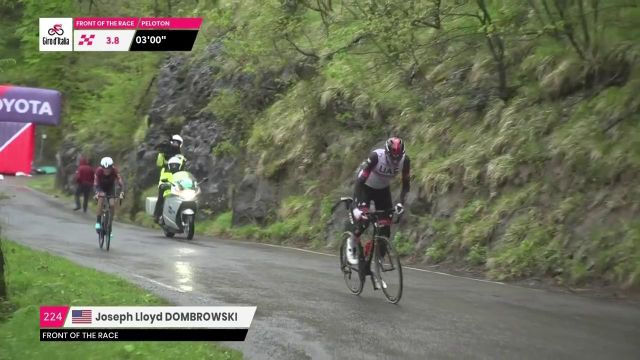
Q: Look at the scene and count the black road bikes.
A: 2